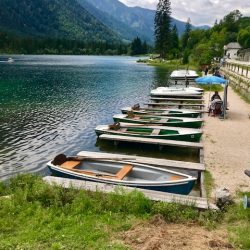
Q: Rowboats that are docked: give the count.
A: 4